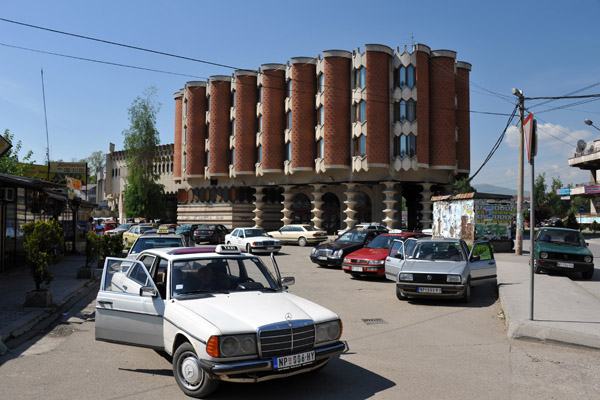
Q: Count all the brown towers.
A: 11